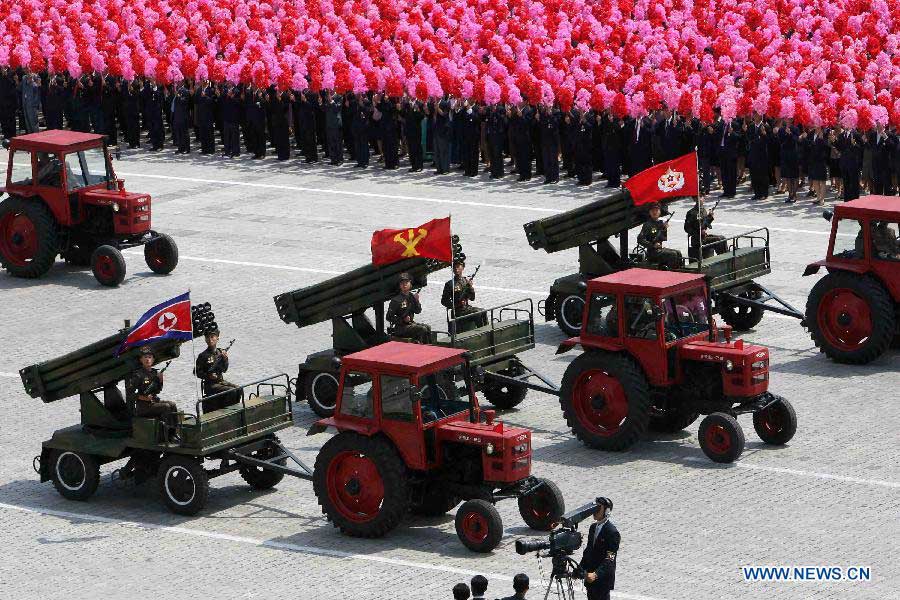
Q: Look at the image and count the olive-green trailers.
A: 3